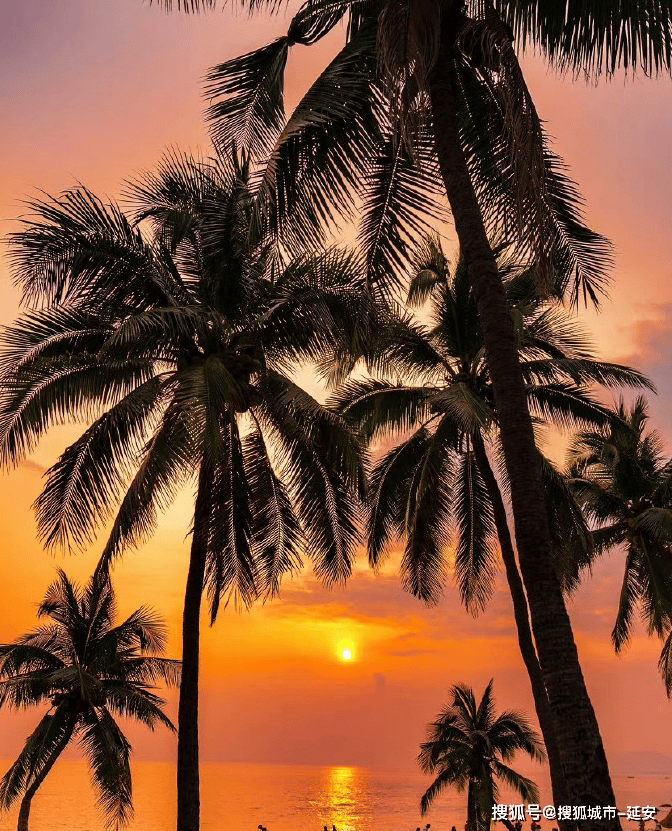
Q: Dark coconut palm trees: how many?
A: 6